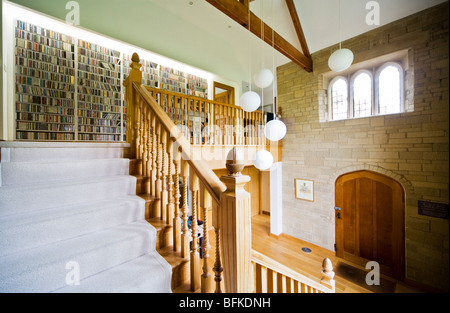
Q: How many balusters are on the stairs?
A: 13